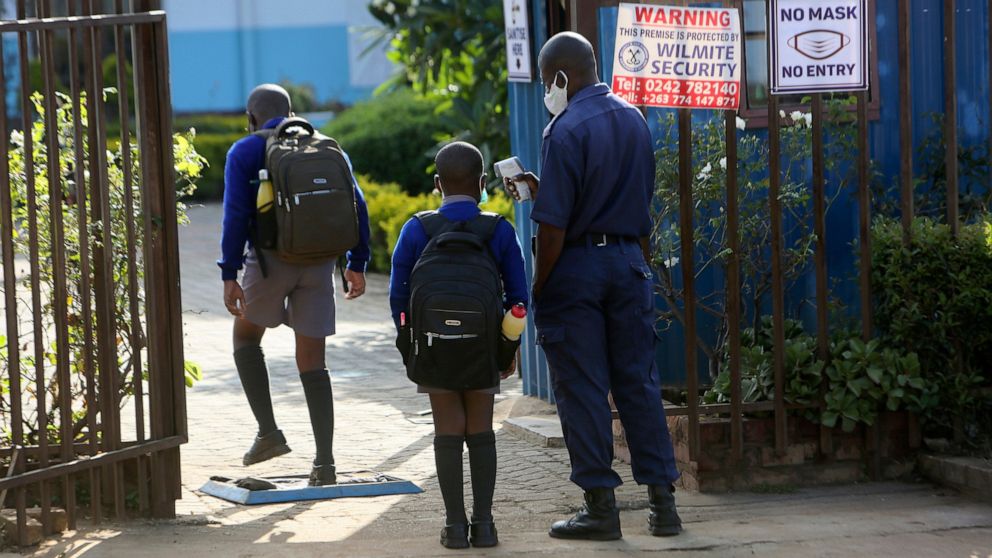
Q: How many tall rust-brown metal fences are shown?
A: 2